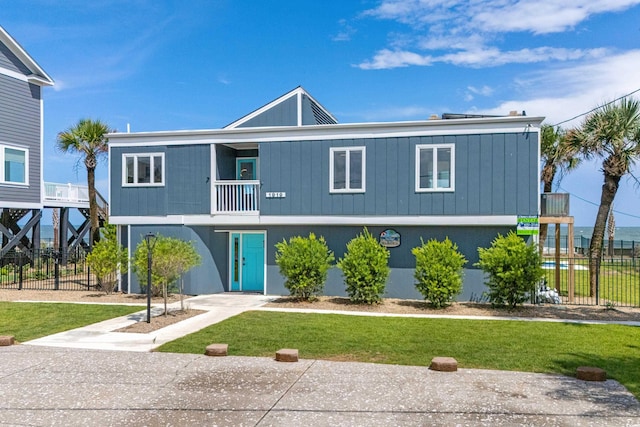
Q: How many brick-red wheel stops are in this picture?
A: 5